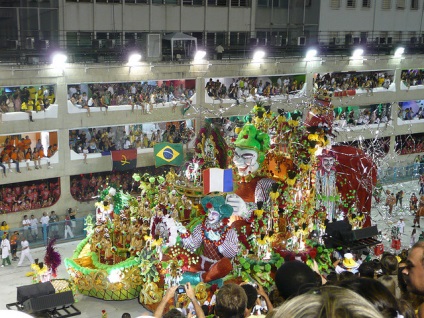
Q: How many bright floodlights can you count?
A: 7